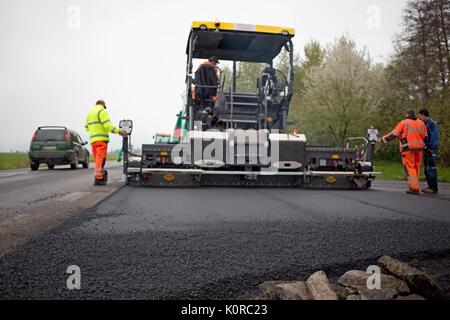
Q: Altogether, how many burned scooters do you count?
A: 0